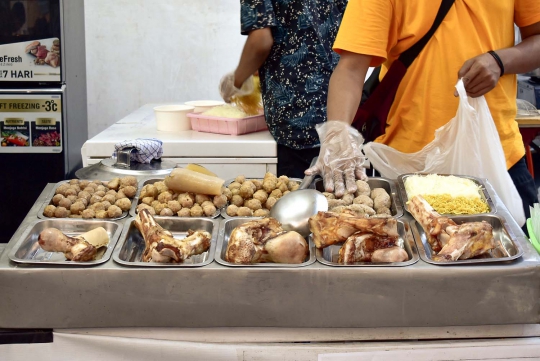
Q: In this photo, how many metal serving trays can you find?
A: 10